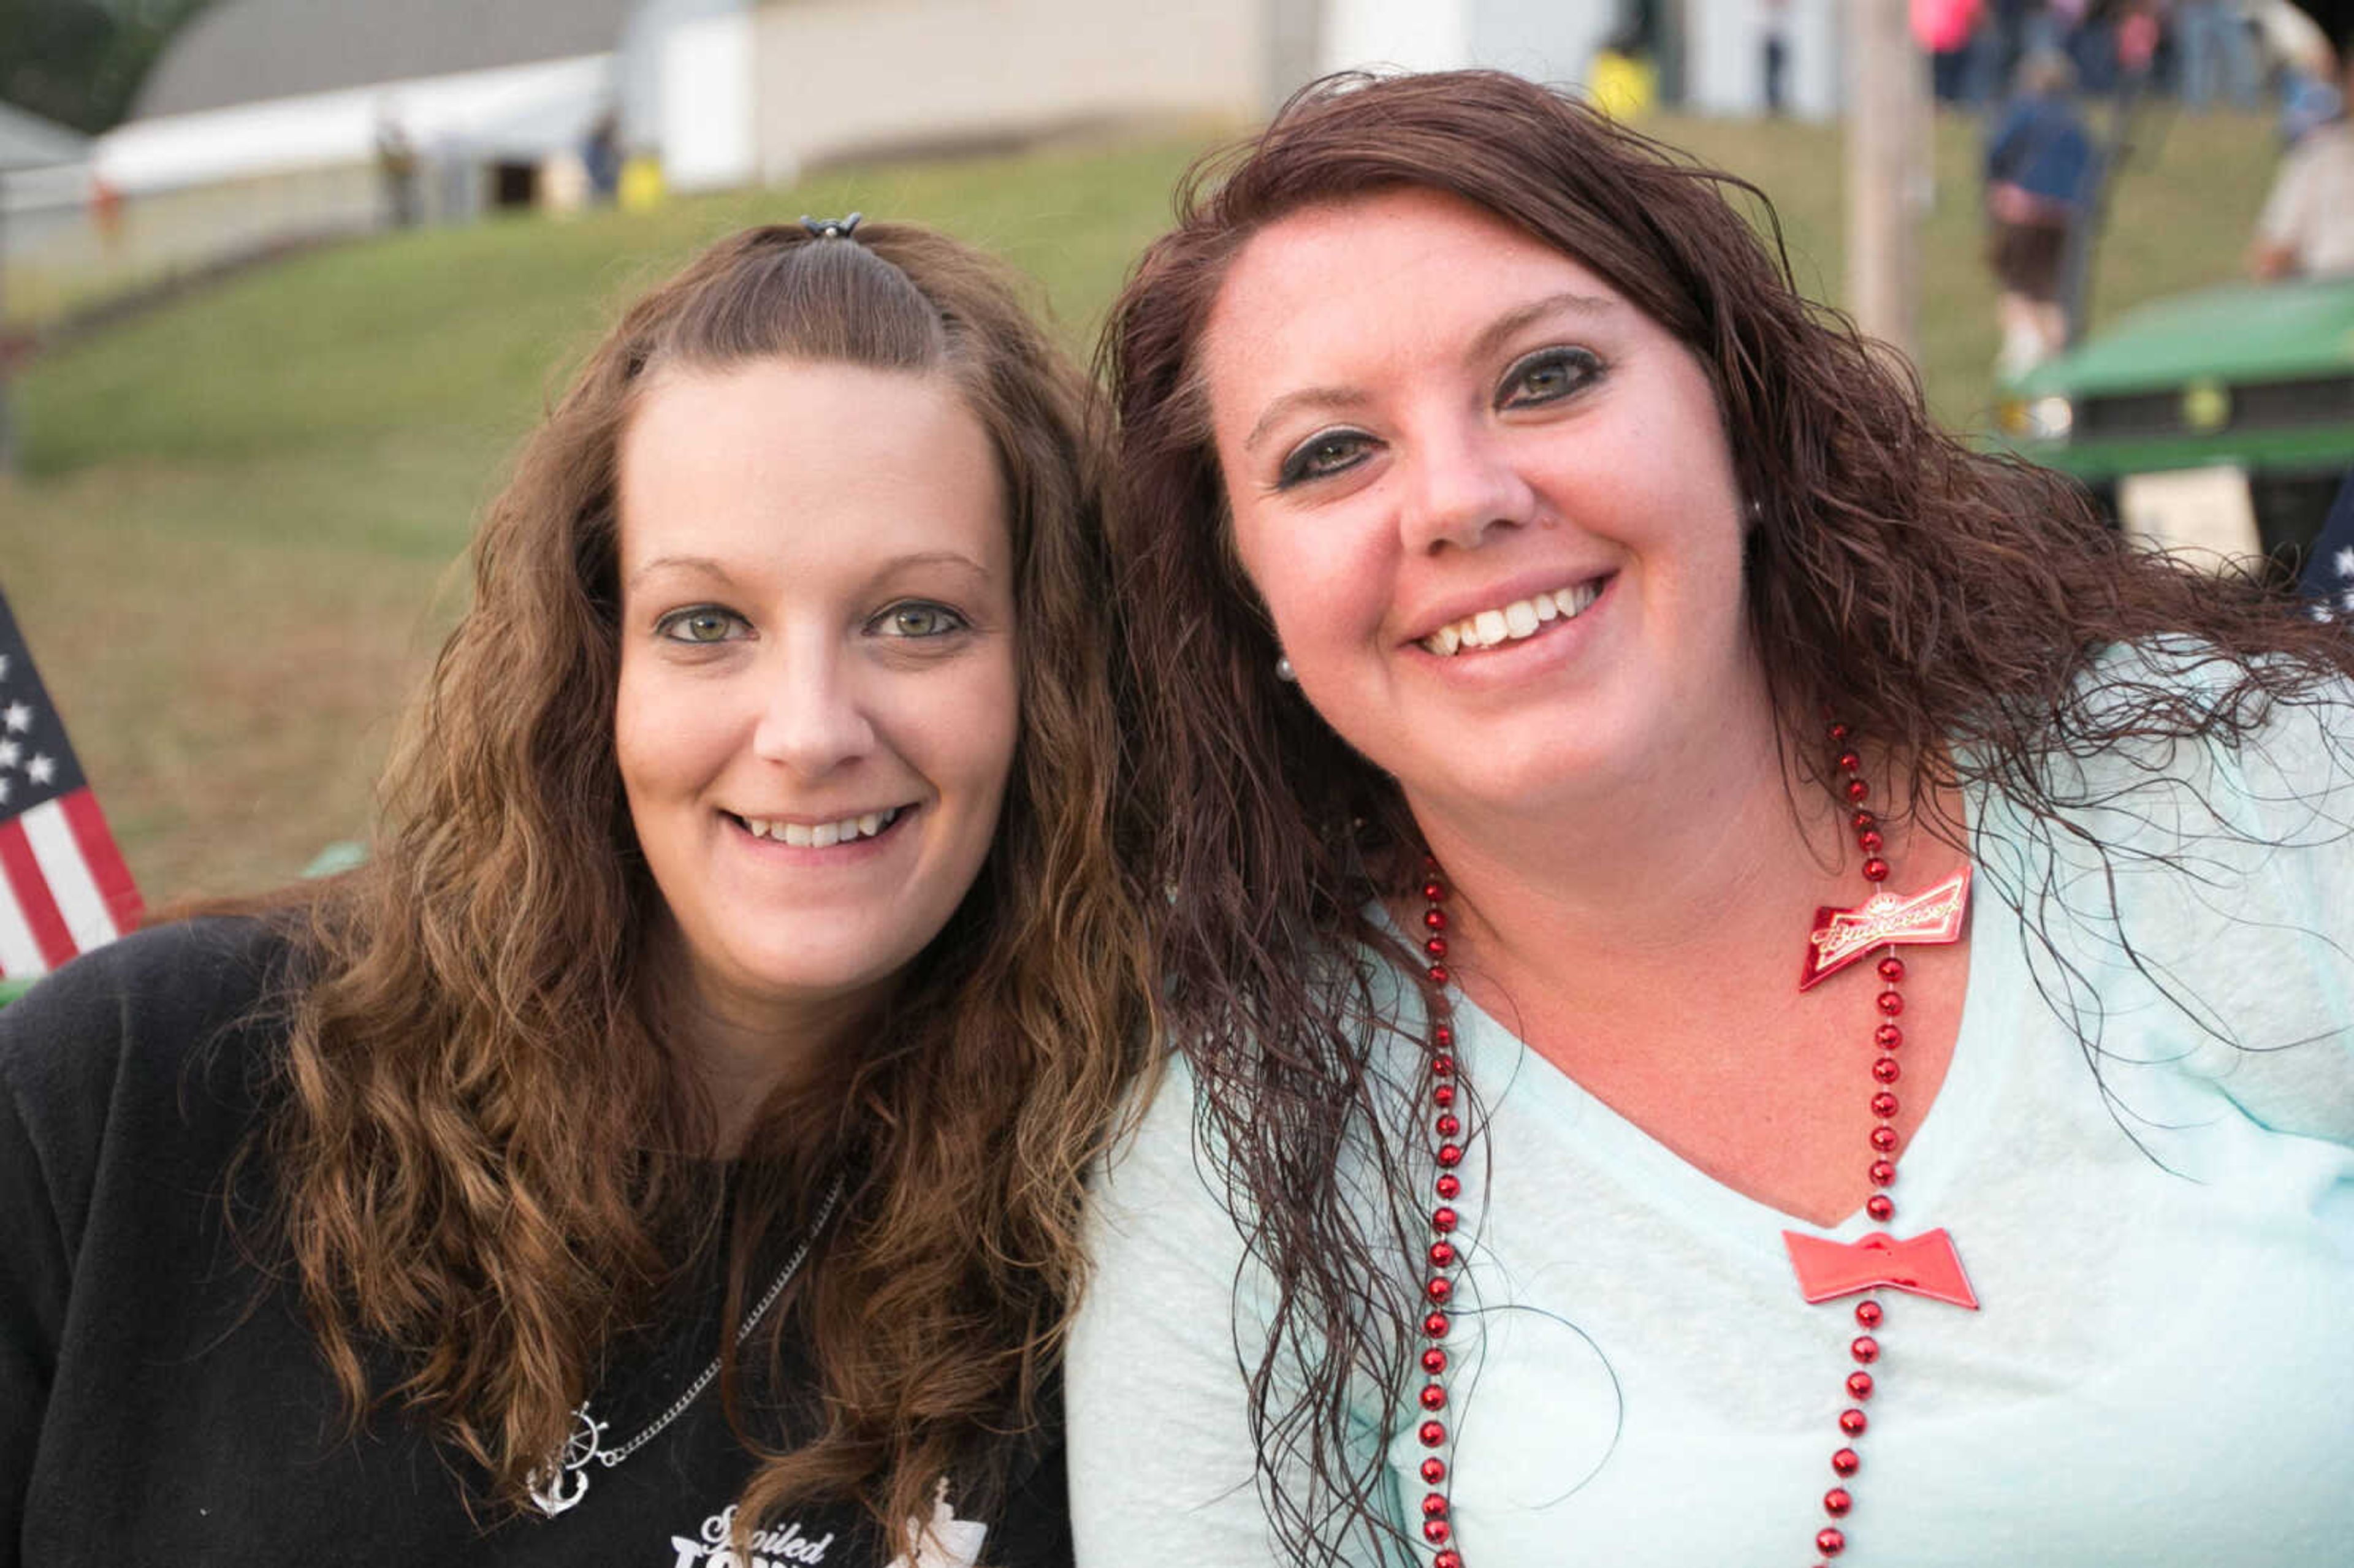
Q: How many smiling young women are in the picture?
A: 2